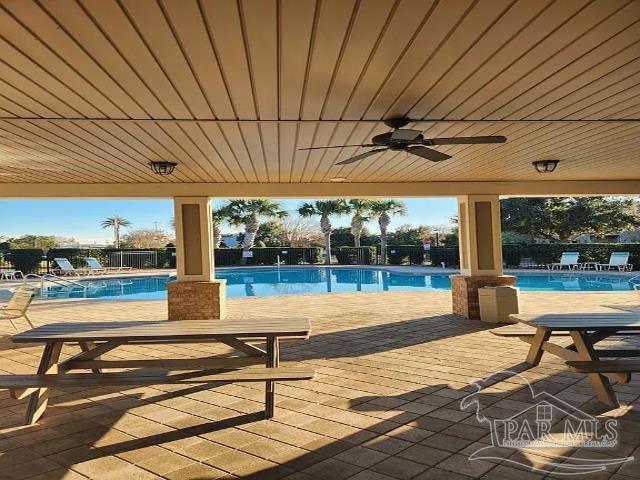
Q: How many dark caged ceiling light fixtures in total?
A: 2